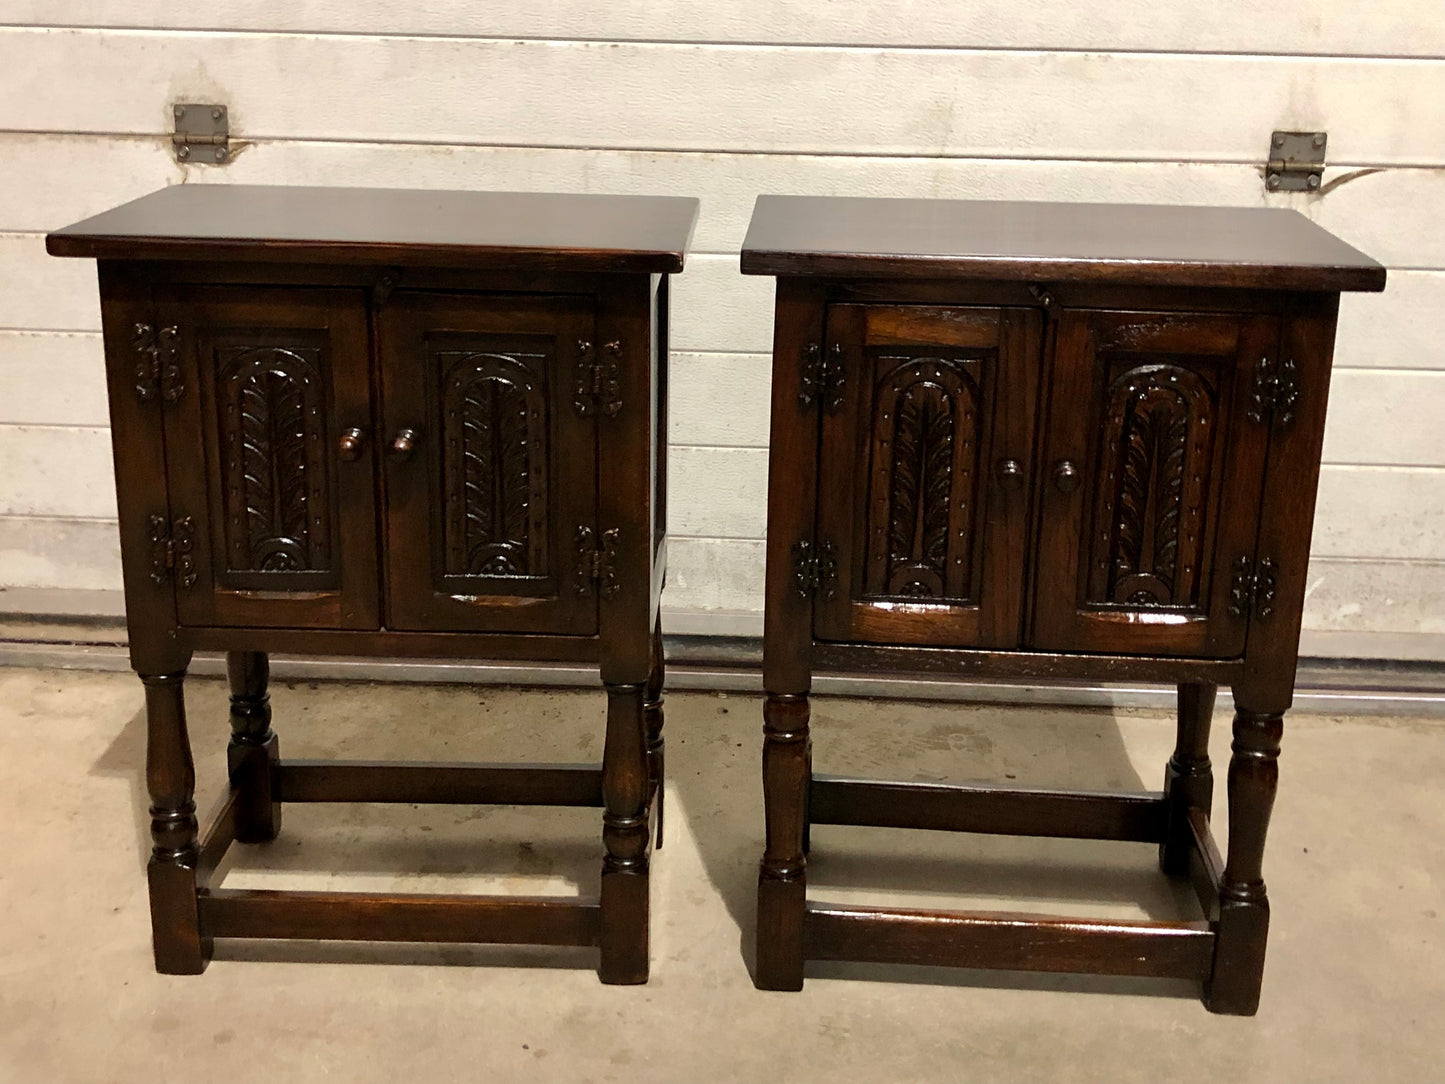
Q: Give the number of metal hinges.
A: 10